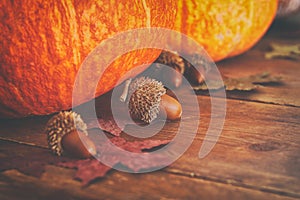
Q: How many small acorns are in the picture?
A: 4